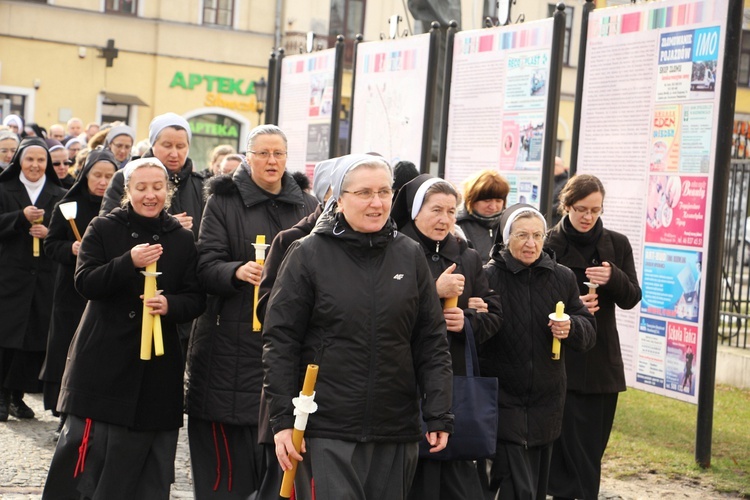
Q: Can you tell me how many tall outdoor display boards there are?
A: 4